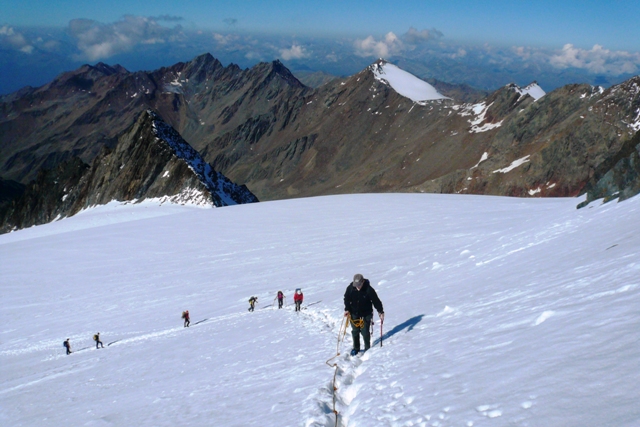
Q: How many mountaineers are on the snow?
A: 7